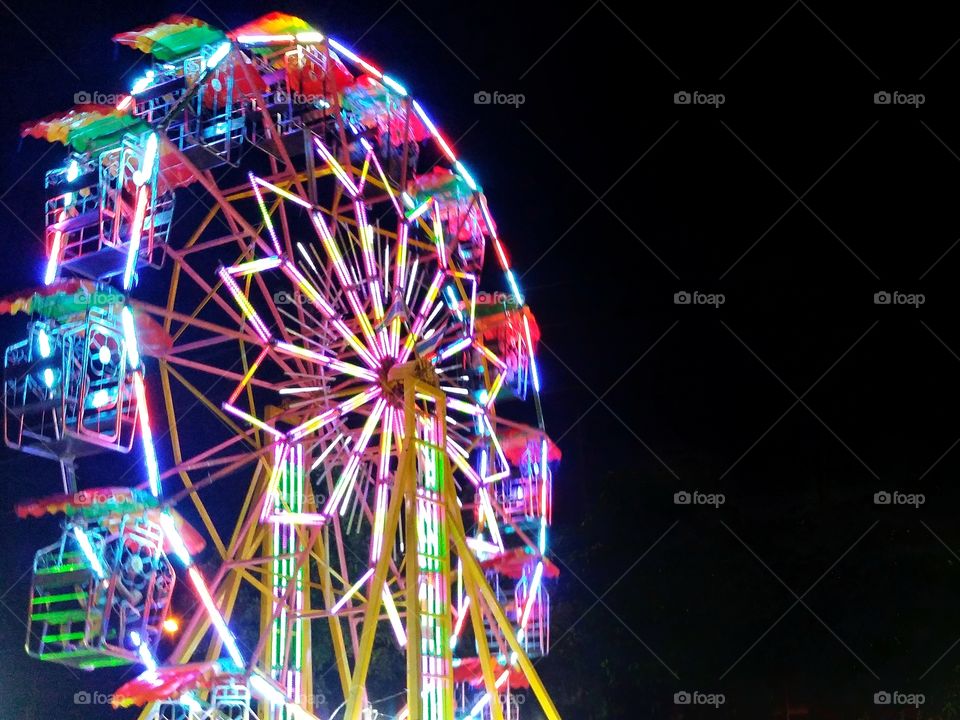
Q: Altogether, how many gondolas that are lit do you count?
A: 12